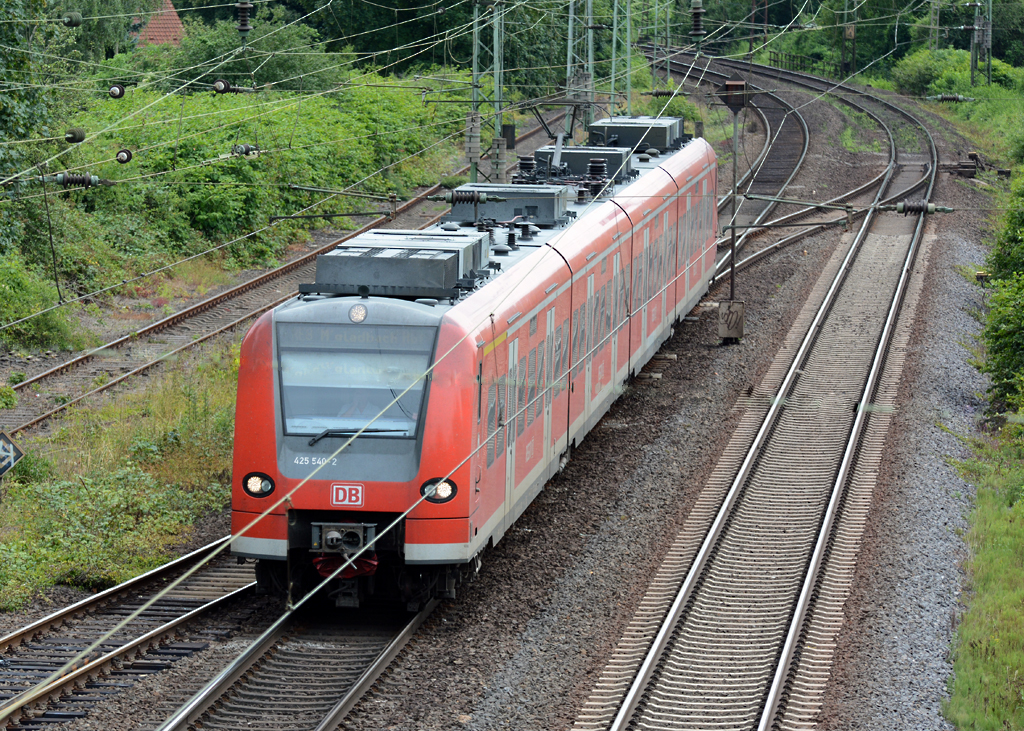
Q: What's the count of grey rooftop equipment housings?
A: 4